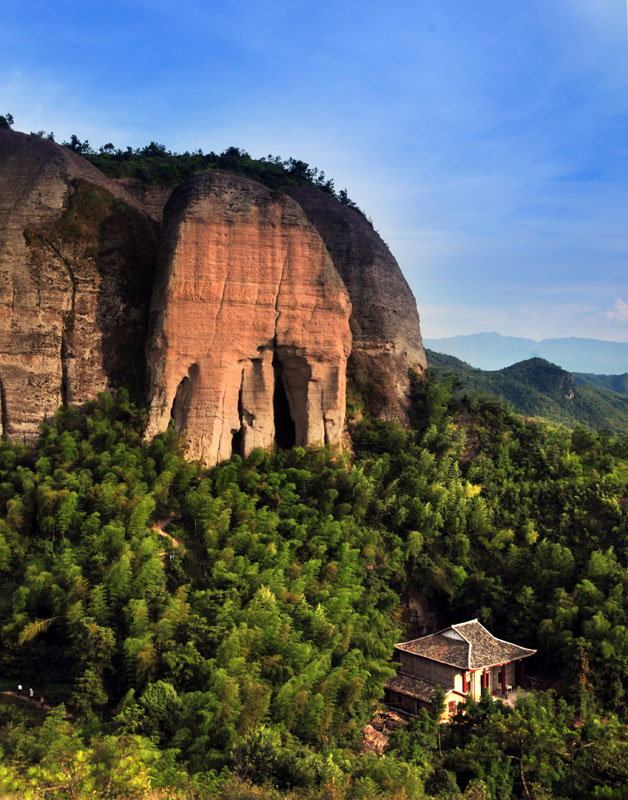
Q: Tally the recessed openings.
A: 3